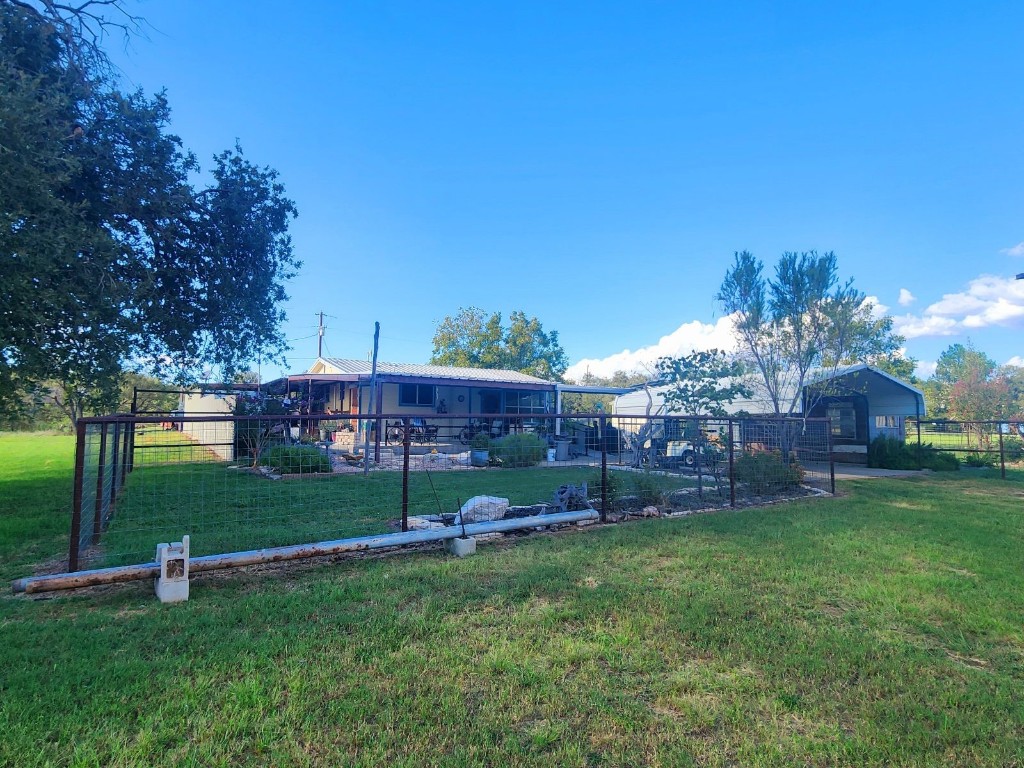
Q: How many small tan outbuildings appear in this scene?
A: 1